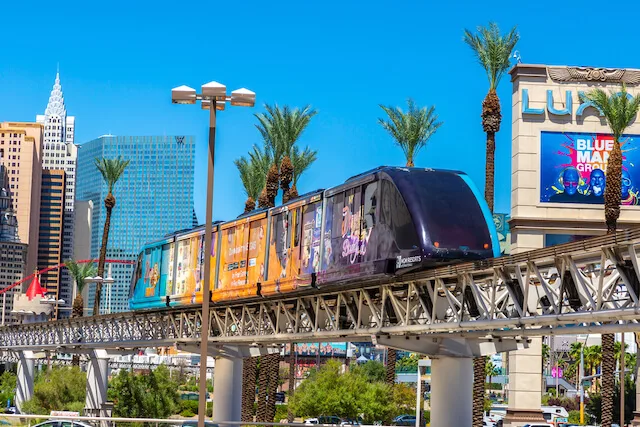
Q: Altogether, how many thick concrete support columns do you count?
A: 4